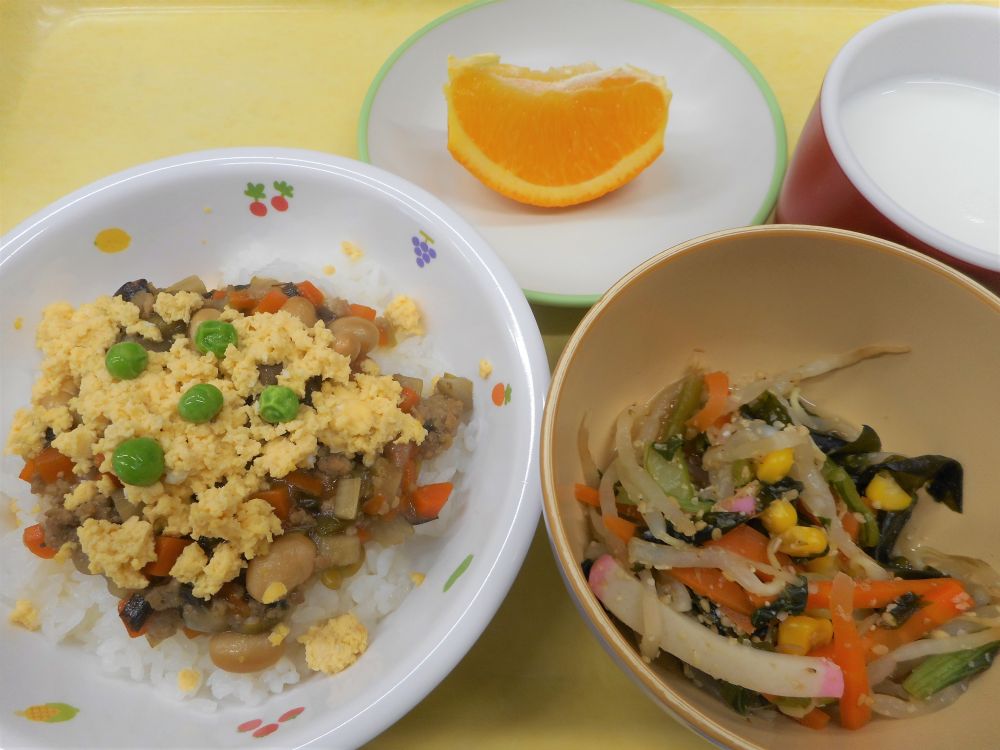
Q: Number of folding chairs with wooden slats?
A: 0